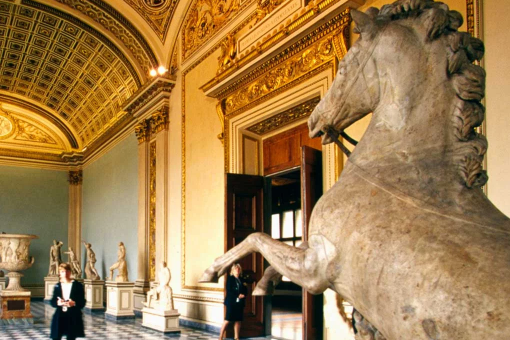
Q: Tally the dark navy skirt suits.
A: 1